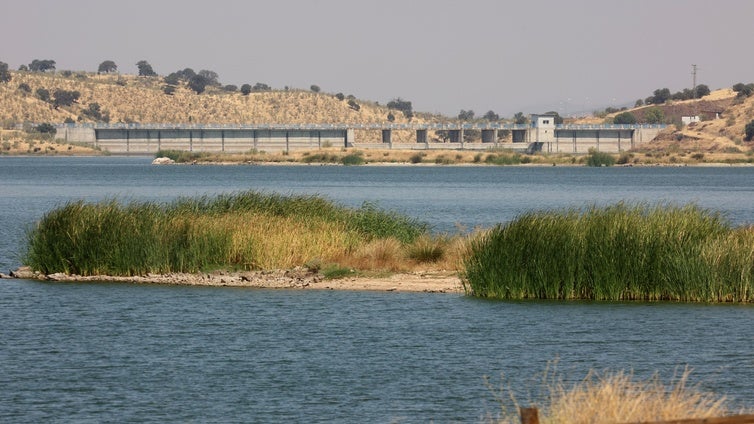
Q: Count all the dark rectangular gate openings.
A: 5